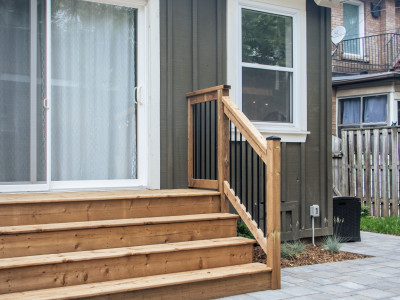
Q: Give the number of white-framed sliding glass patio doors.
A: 1